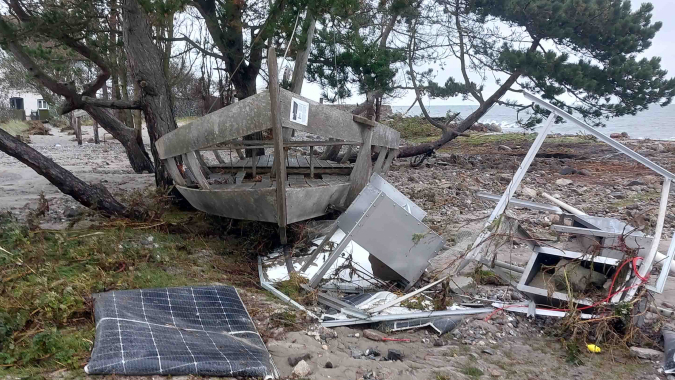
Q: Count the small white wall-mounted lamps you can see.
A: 0